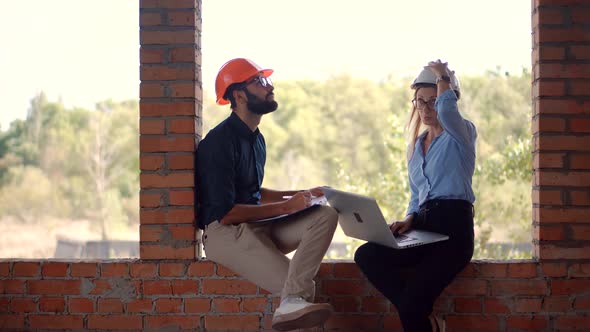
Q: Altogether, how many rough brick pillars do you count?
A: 2